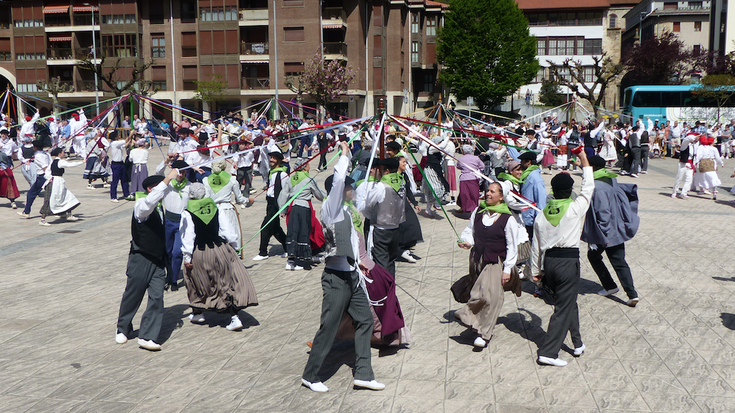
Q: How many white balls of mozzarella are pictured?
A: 0